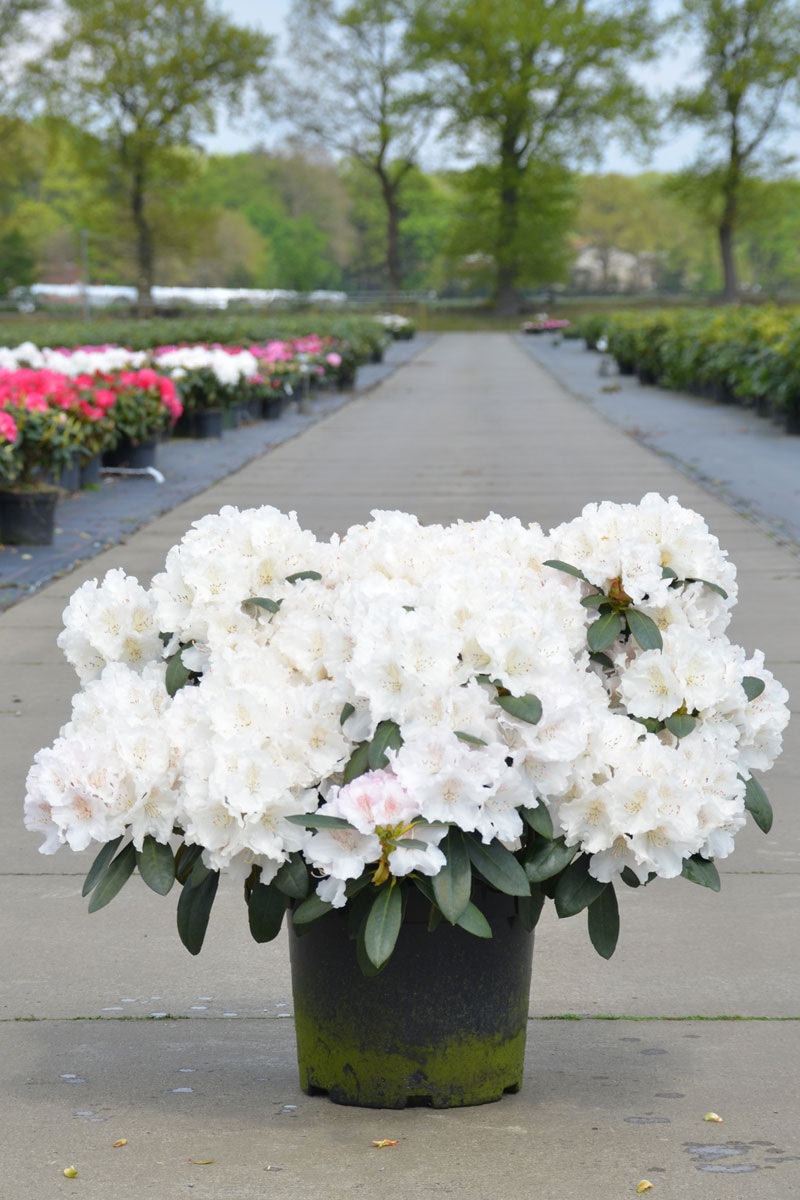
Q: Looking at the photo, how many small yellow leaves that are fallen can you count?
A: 6